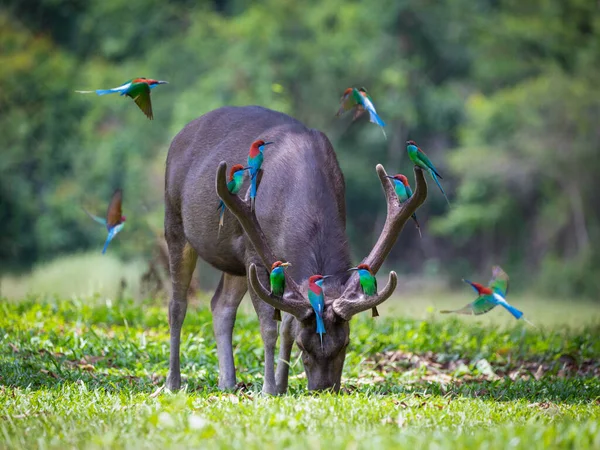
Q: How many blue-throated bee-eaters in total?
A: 11